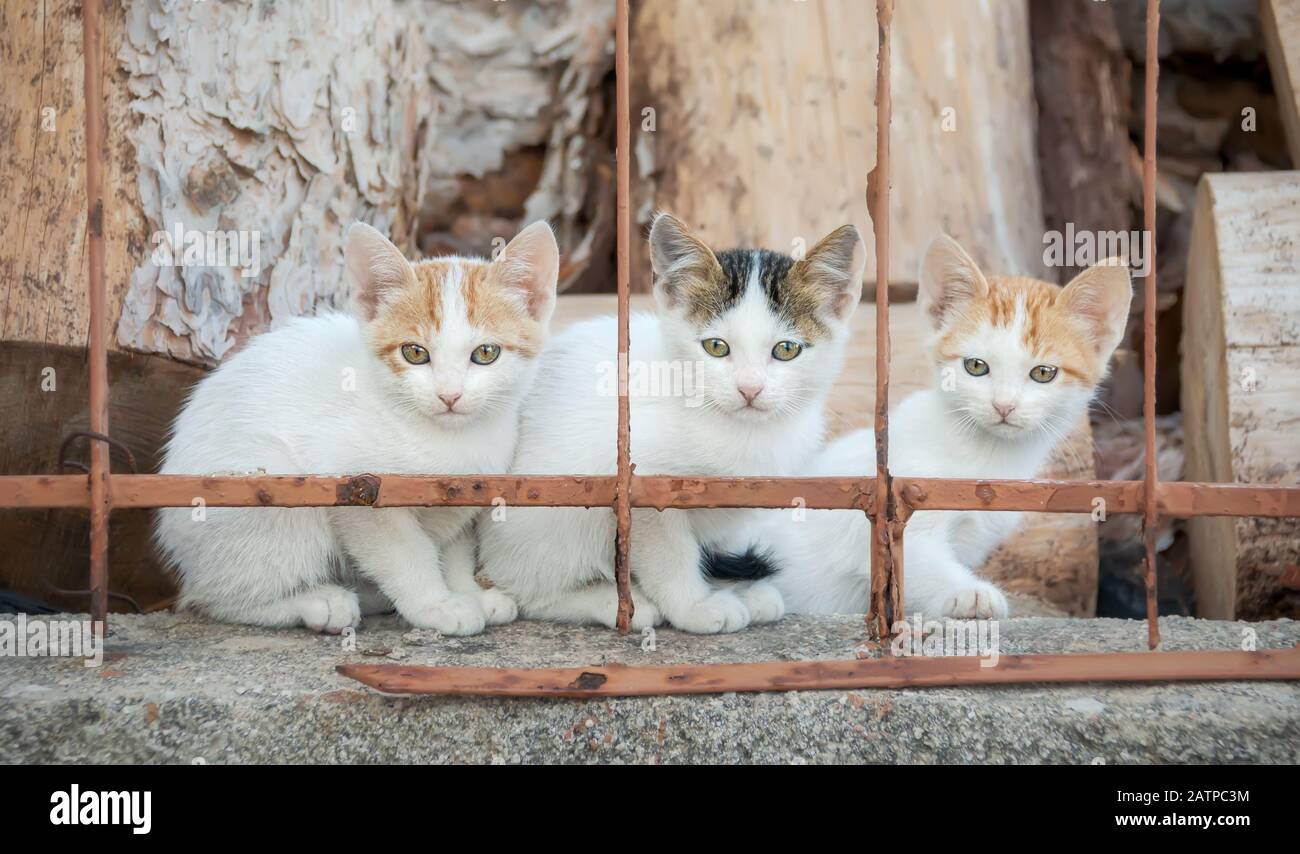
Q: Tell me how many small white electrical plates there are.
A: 0